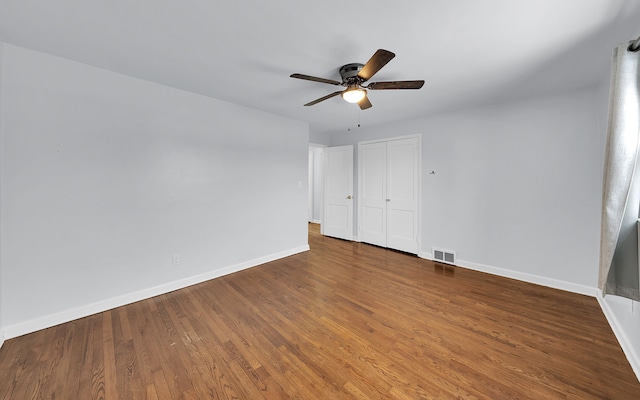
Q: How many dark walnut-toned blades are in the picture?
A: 5